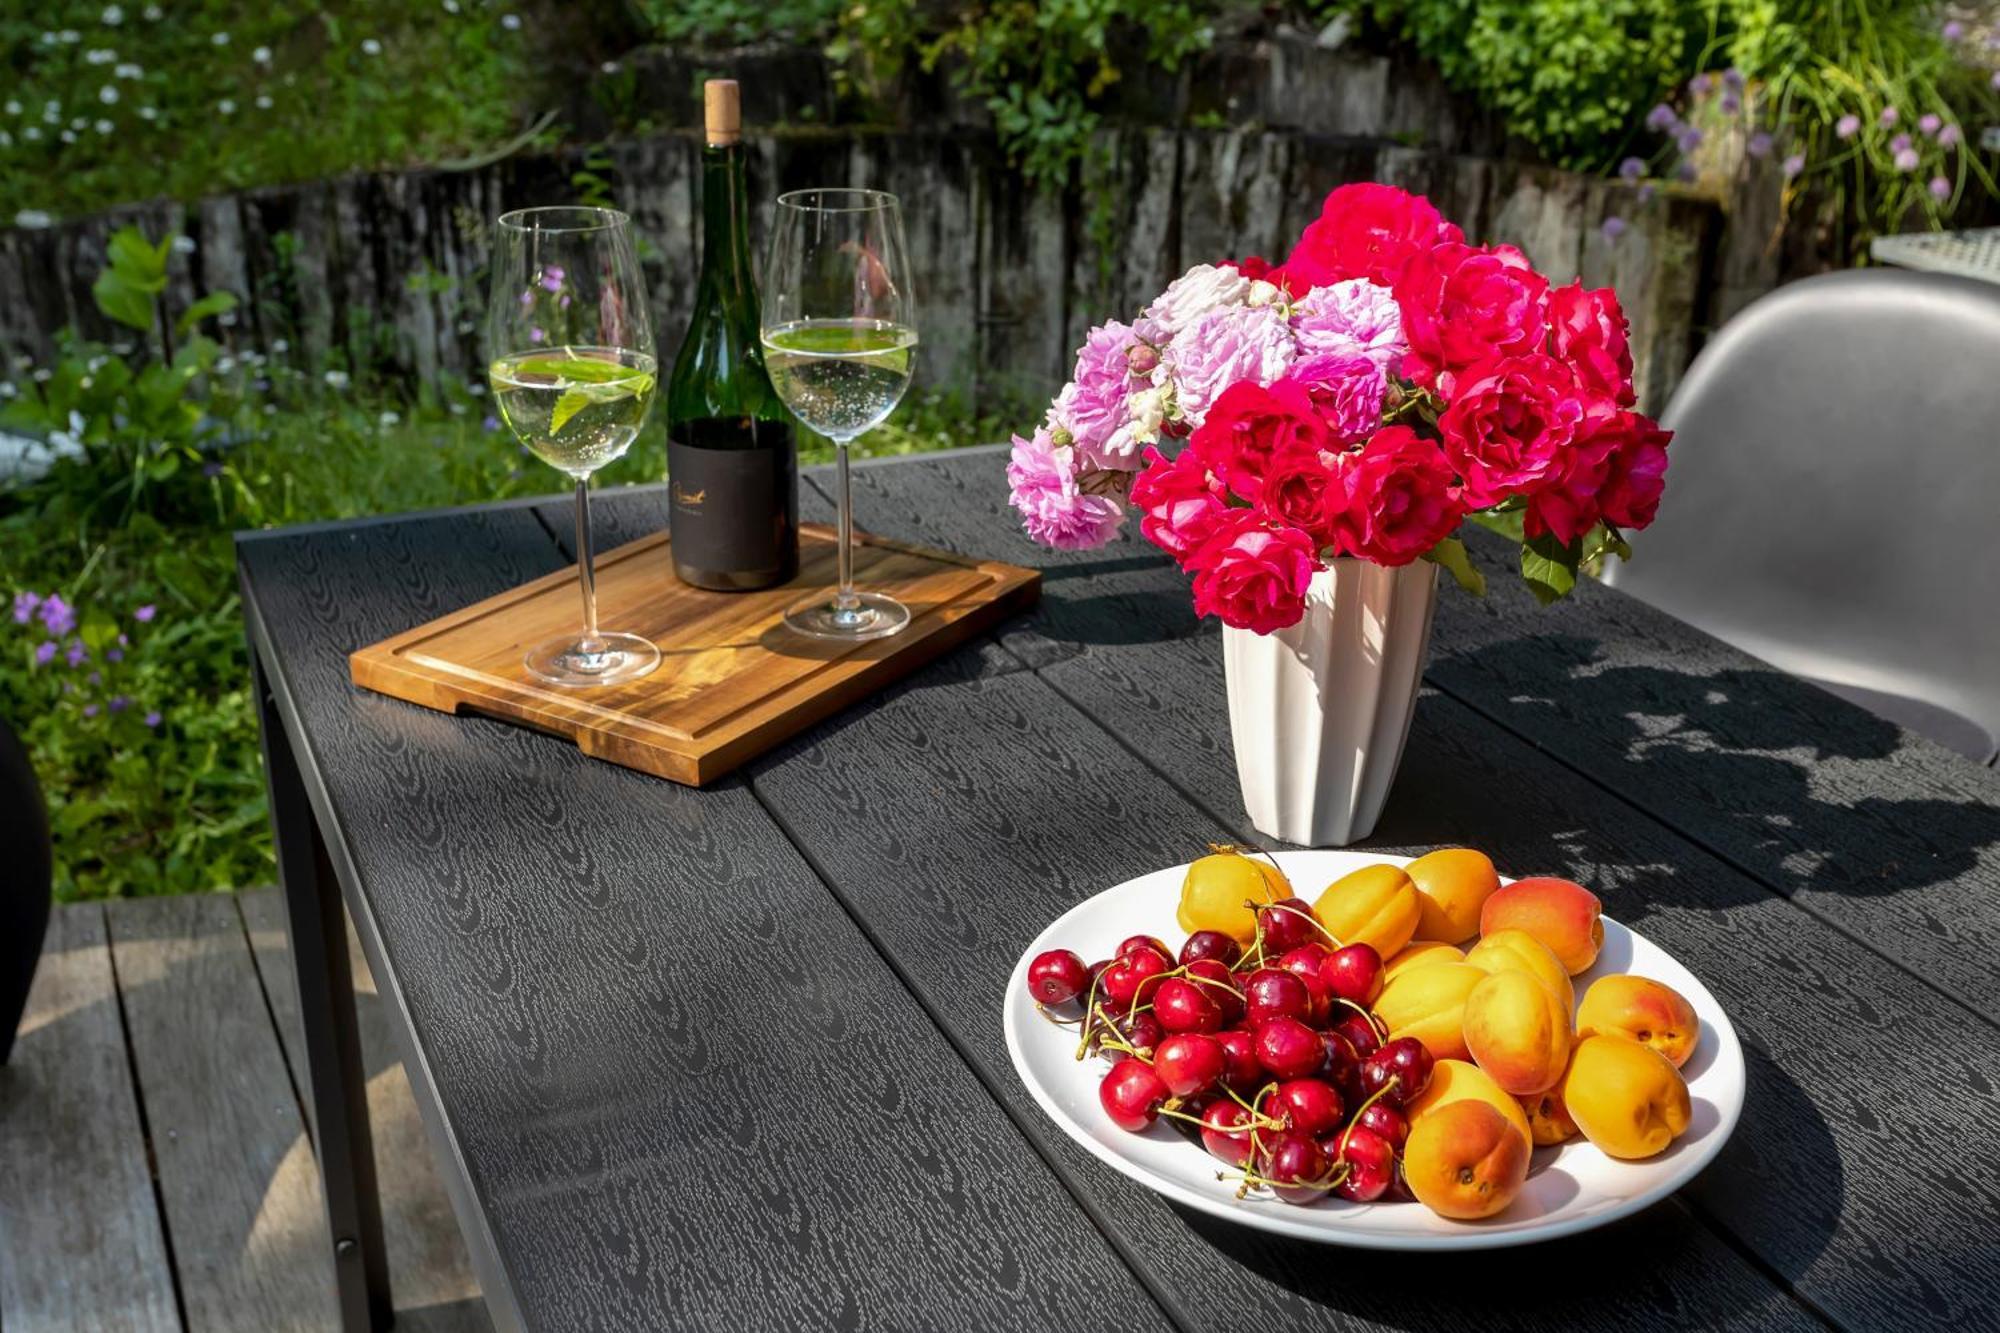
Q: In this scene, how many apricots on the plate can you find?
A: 13